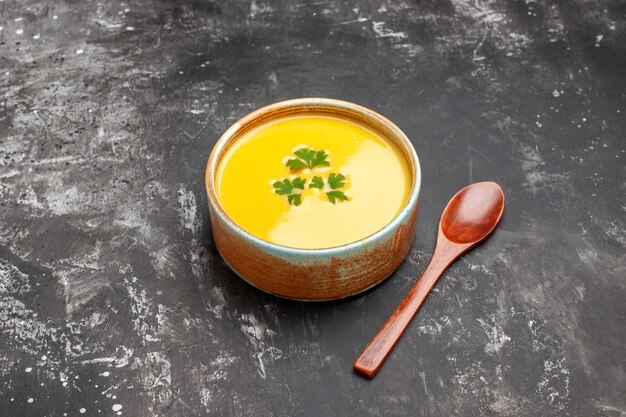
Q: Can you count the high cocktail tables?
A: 0